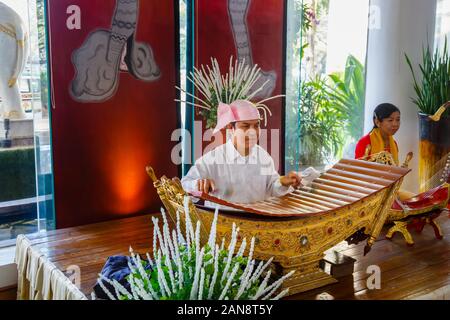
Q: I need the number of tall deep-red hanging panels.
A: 2